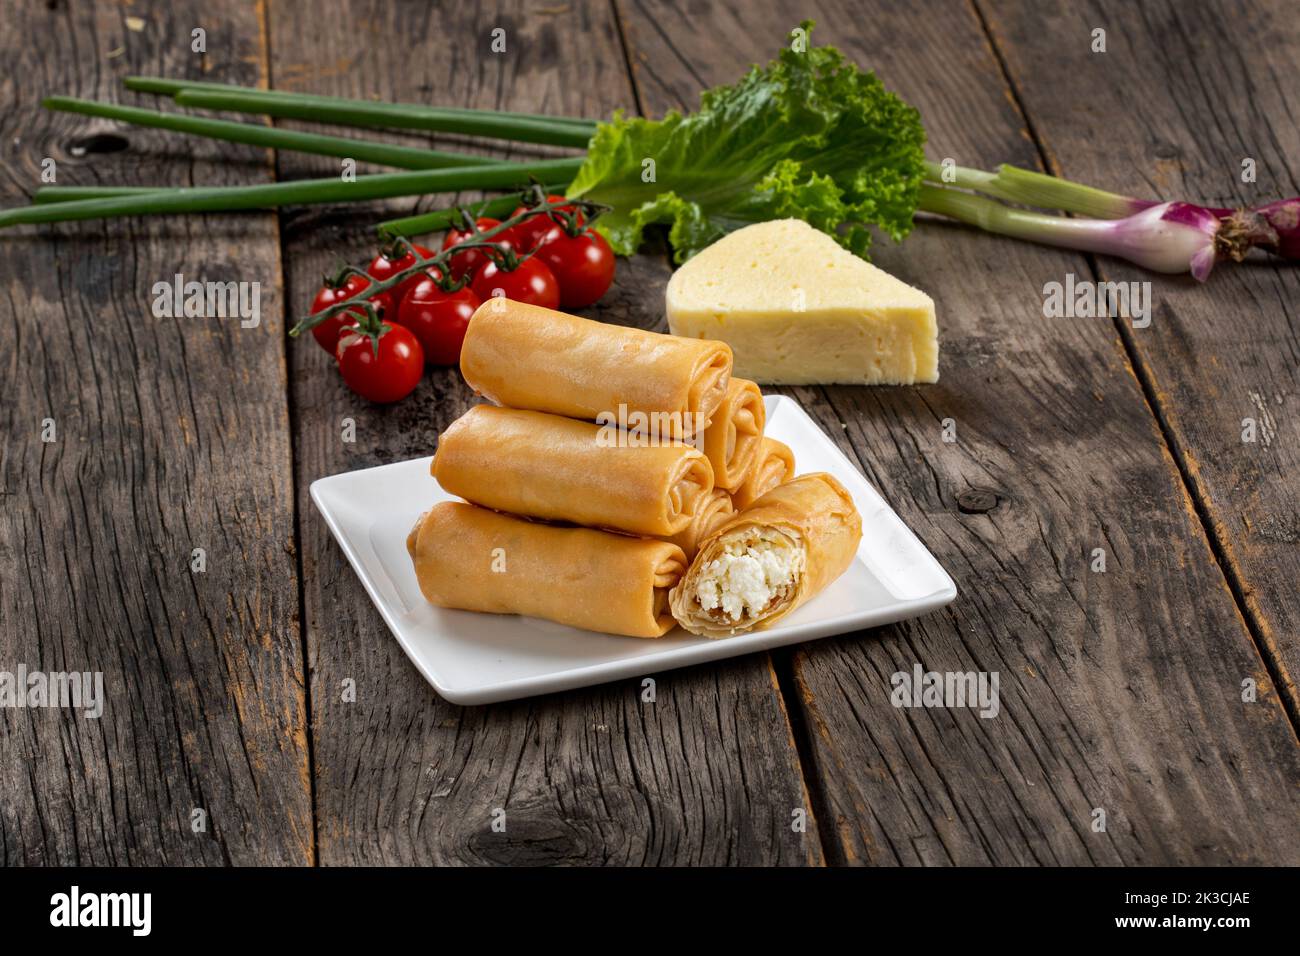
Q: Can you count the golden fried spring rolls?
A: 7